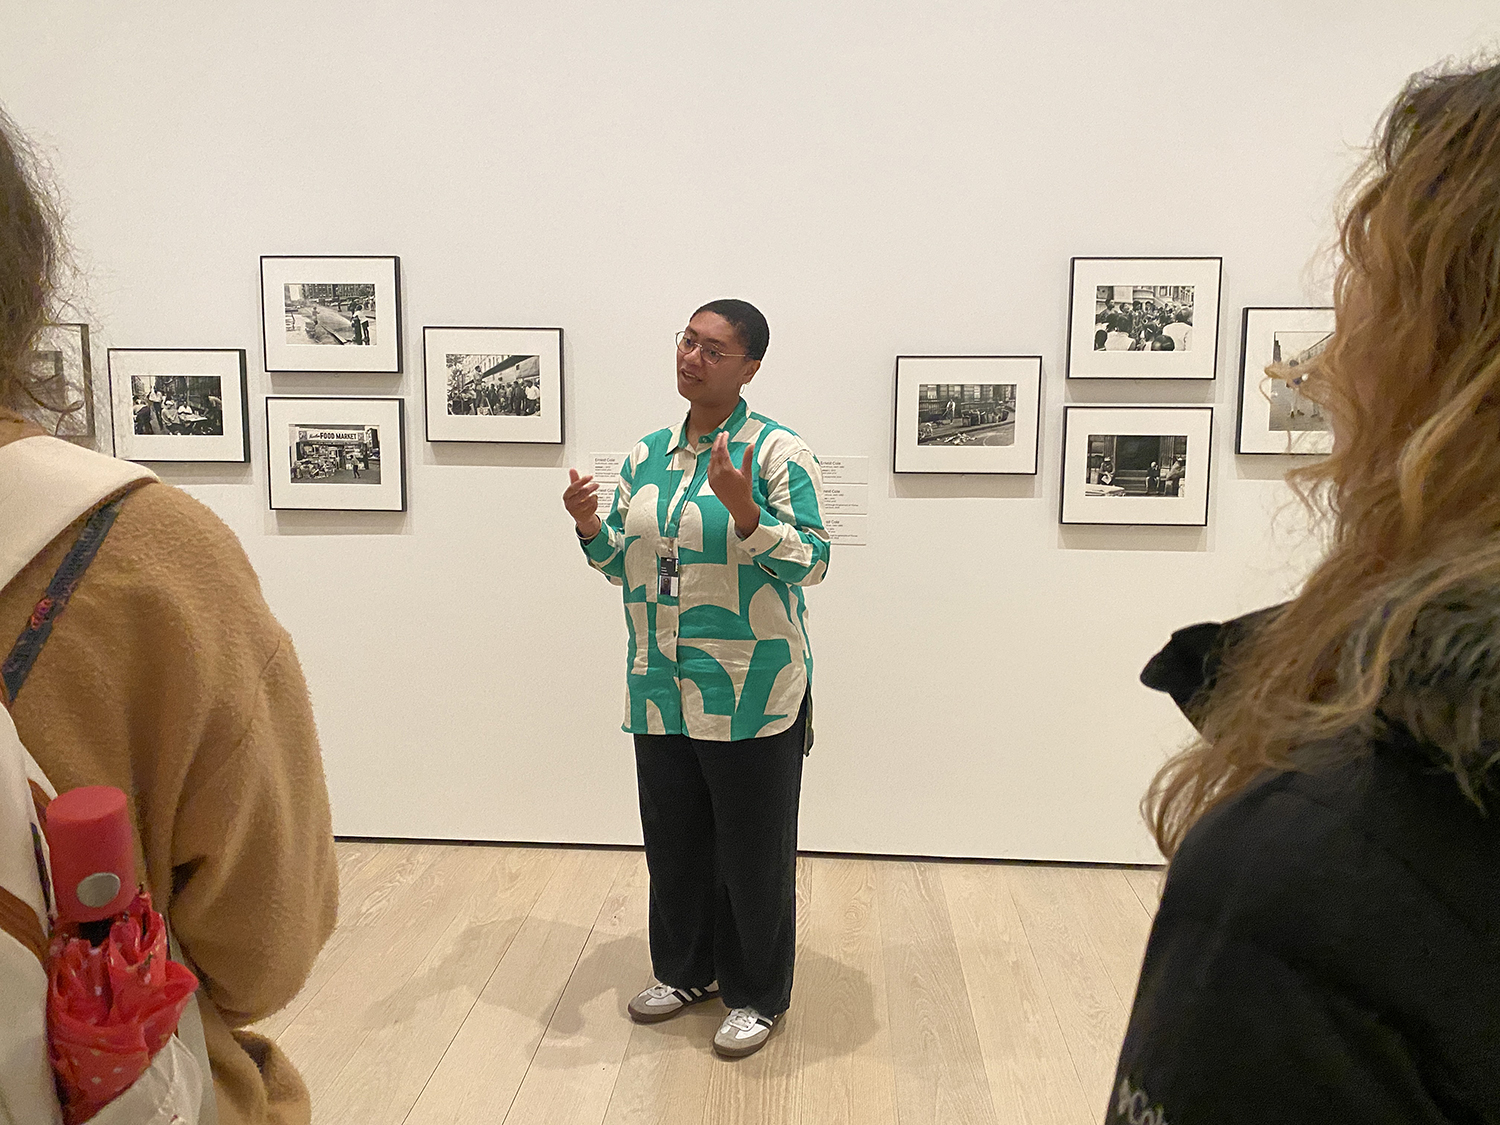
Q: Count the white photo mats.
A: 9